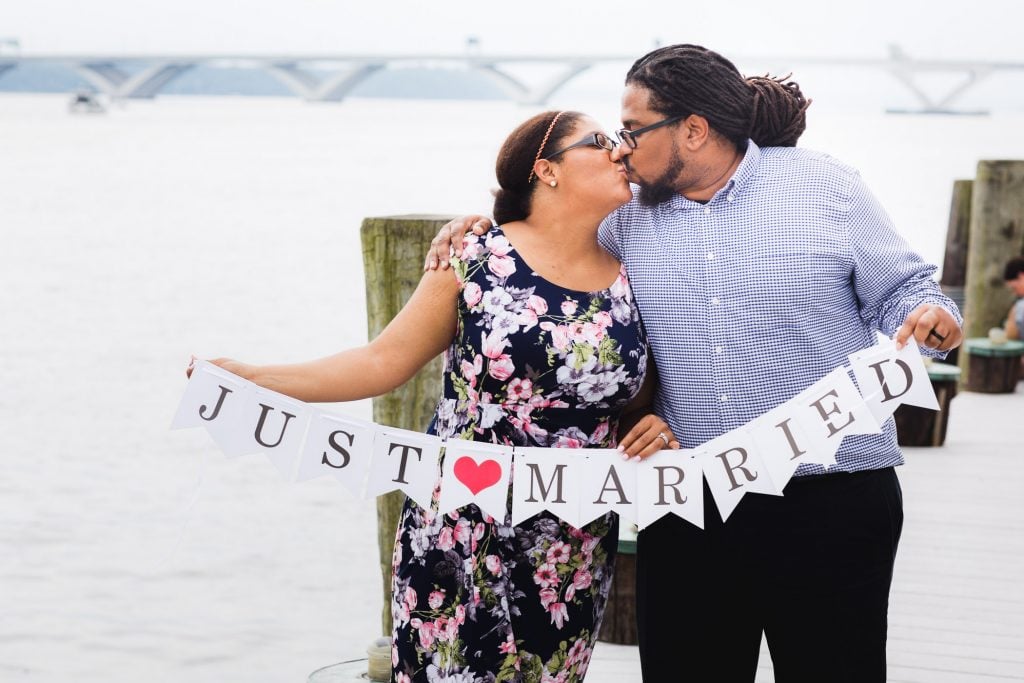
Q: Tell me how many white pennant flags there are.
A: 12